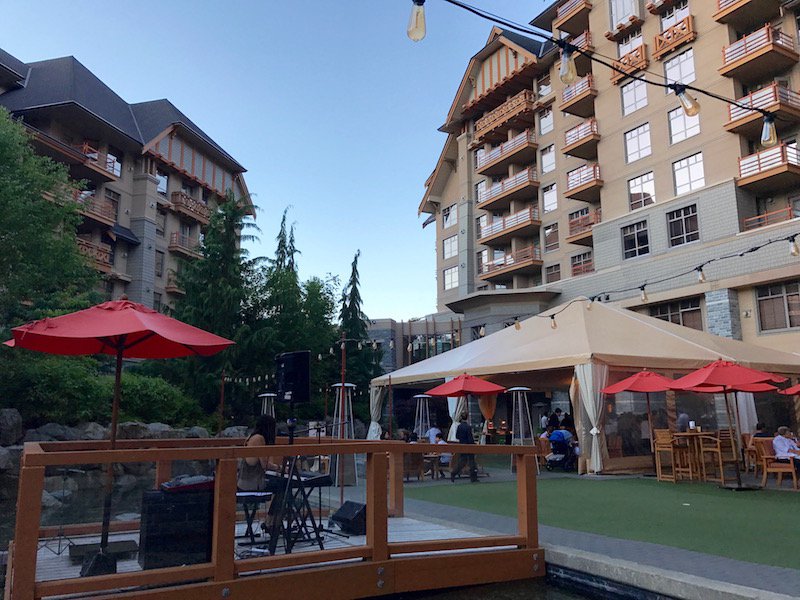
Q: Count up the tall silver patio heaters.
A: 4